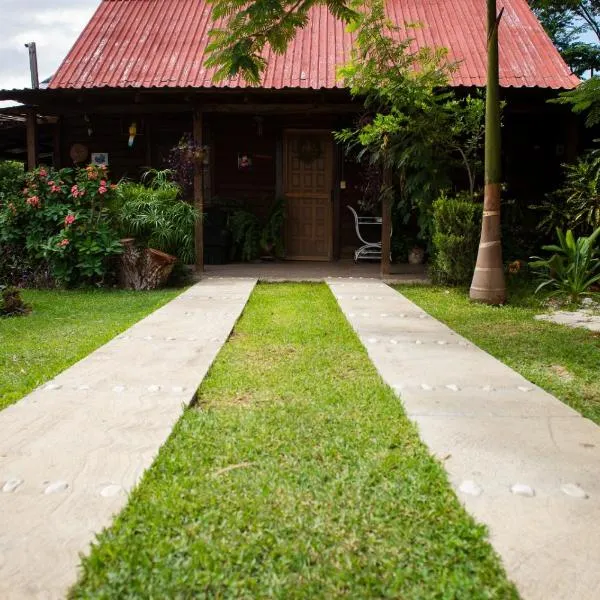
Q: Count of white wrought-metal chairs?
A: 1